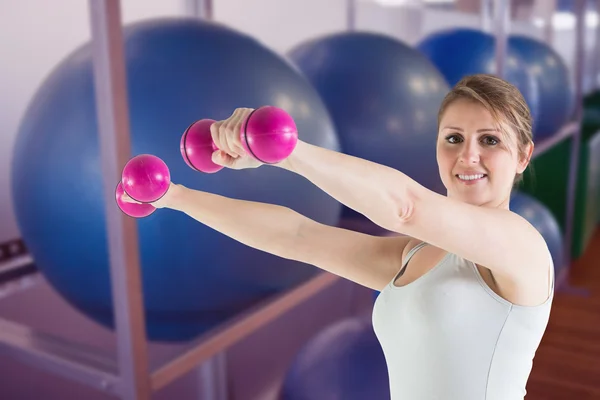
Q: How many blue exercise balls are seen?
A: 6